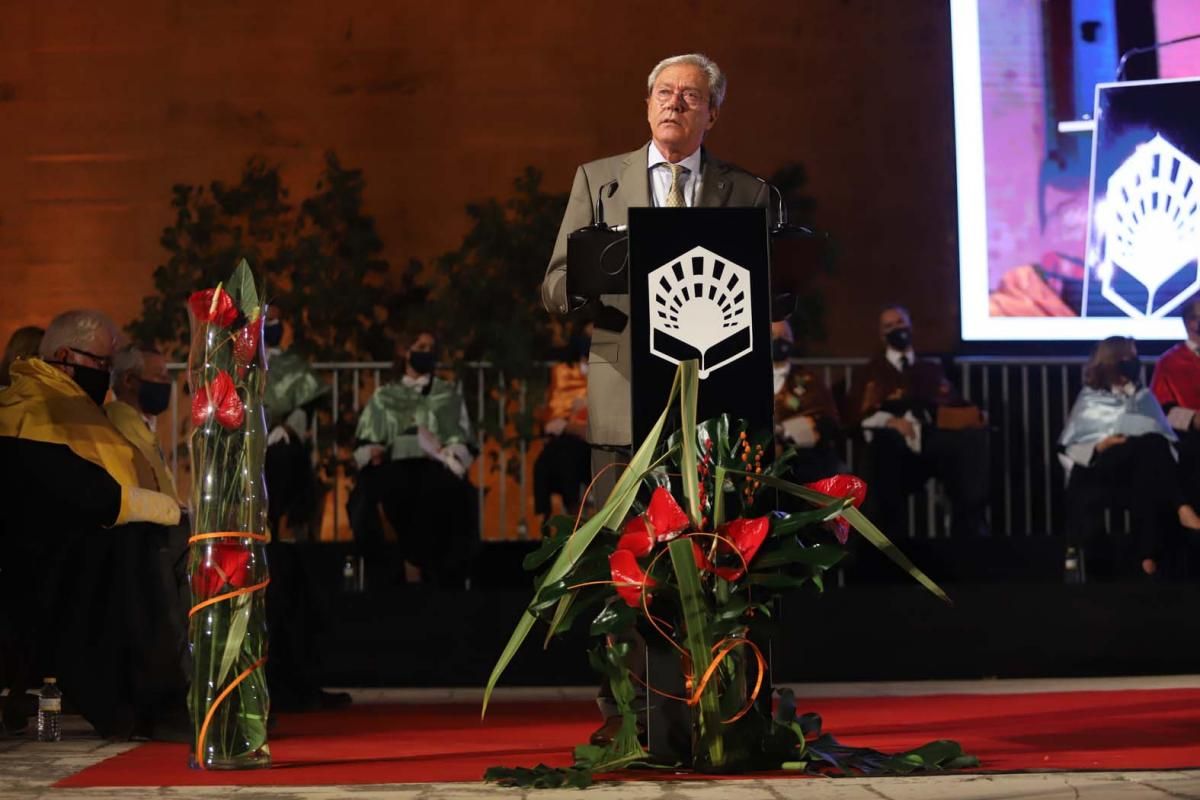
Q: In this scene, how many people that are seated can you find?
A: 10